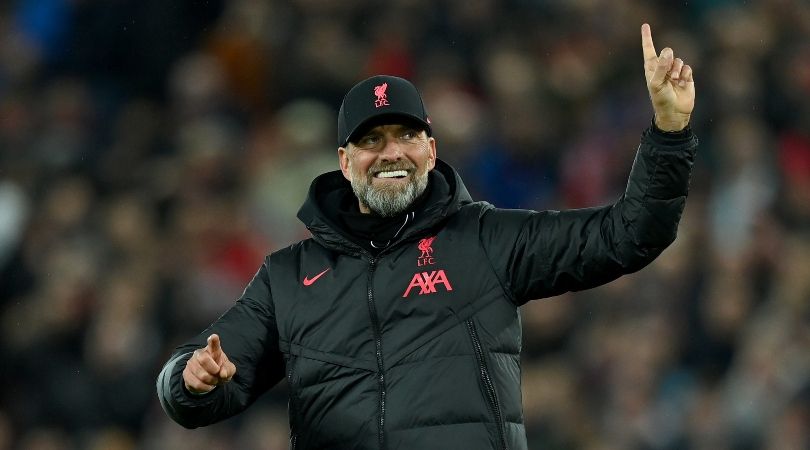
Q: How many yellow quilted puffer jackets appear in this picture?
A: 0